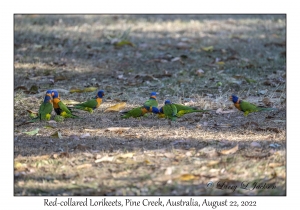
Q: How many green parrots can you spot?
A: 8